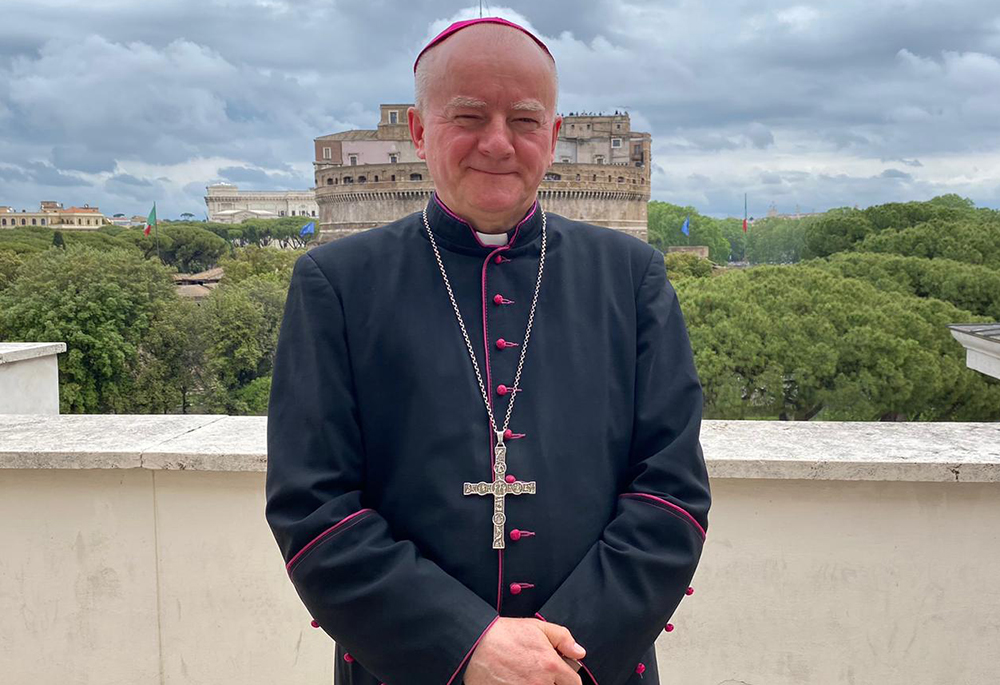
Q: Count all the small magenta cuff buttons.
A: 5